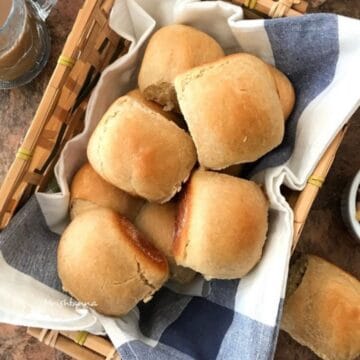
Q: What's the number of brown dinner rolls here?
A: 9